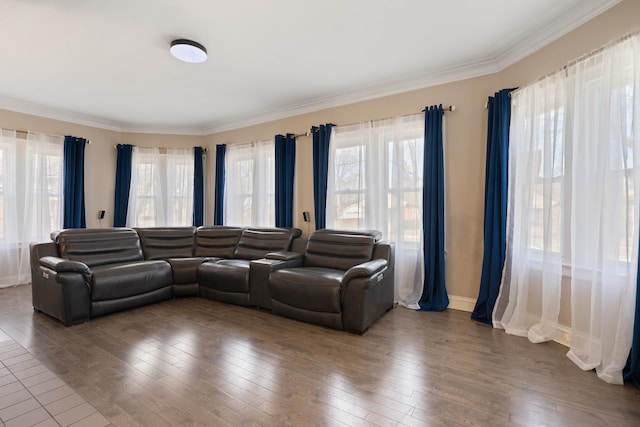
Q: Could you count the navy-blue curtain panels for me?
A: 9